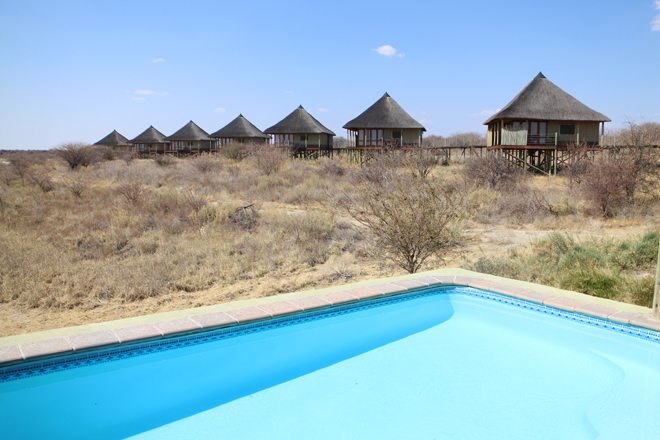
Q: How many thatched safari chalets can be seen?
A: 7